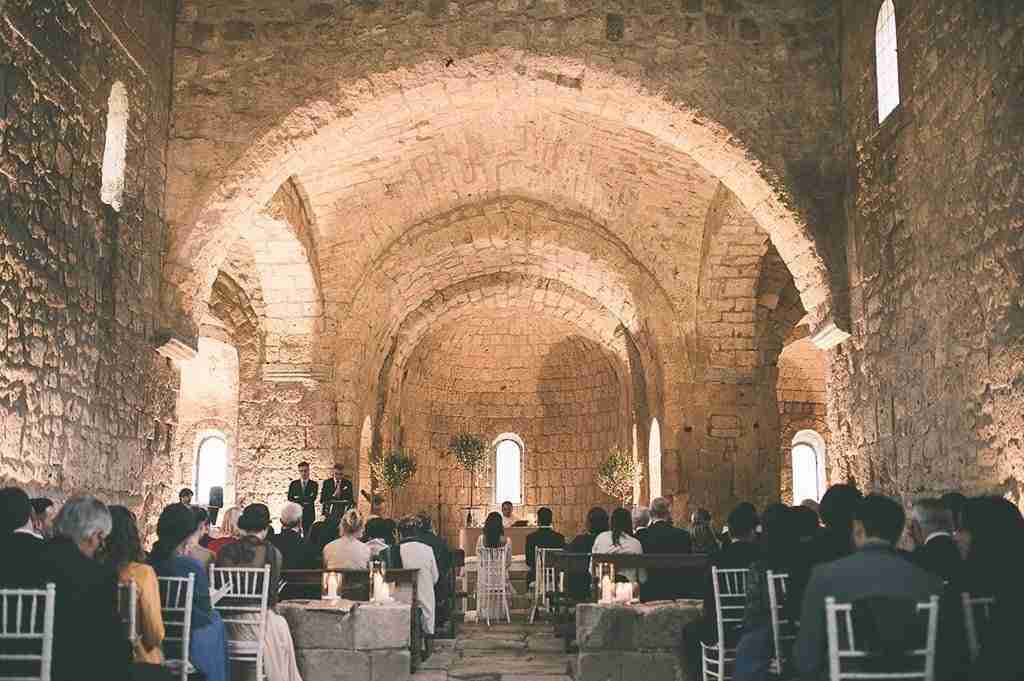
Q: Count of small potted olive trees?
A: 3